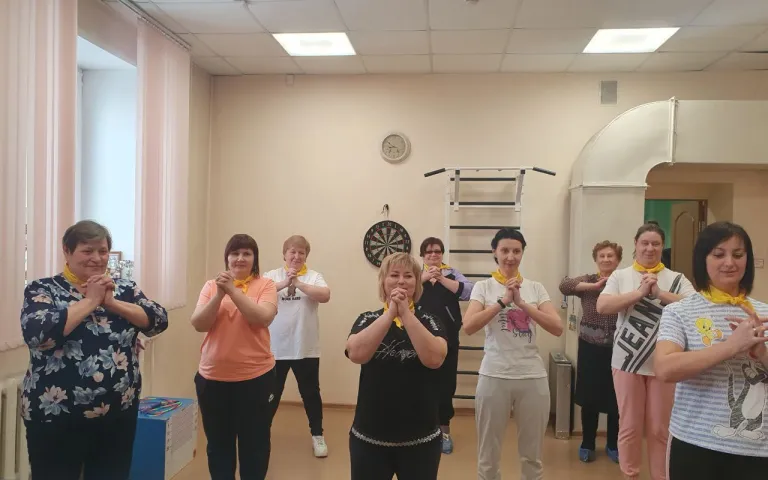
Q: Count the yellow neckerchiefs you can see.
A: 9